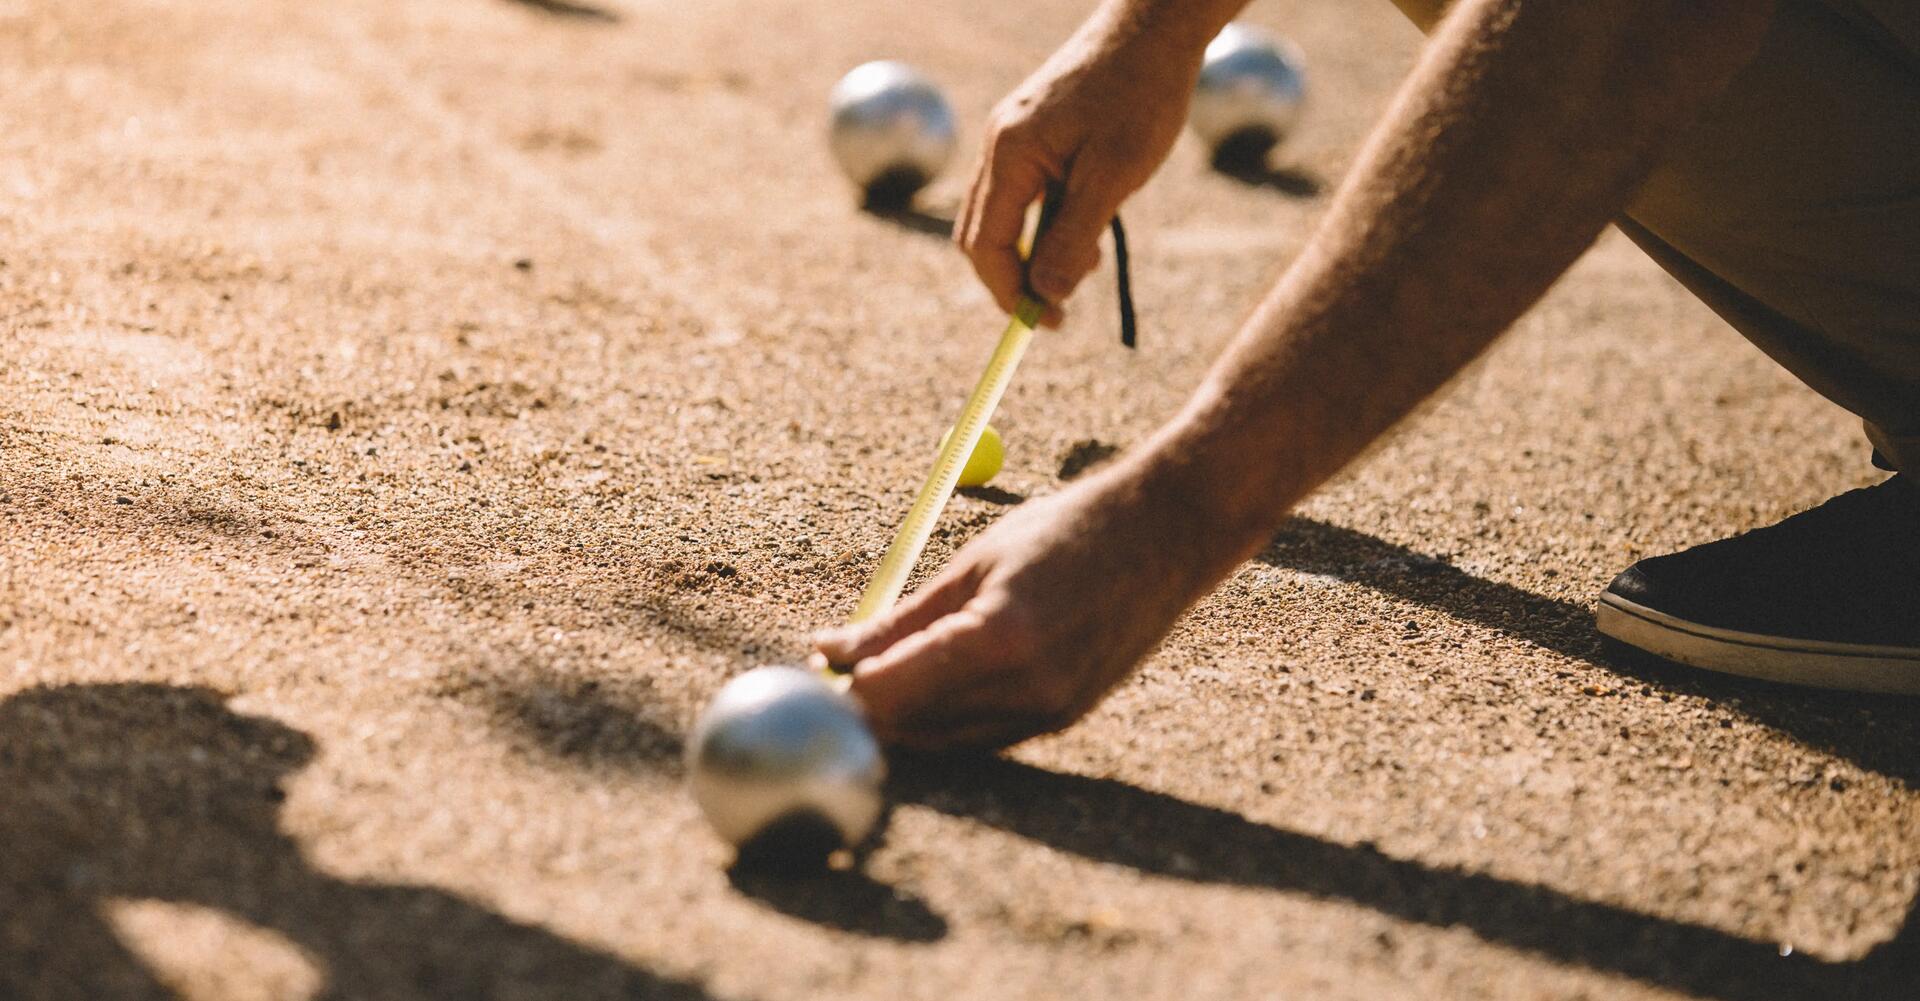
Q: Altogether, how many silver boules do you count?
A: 3